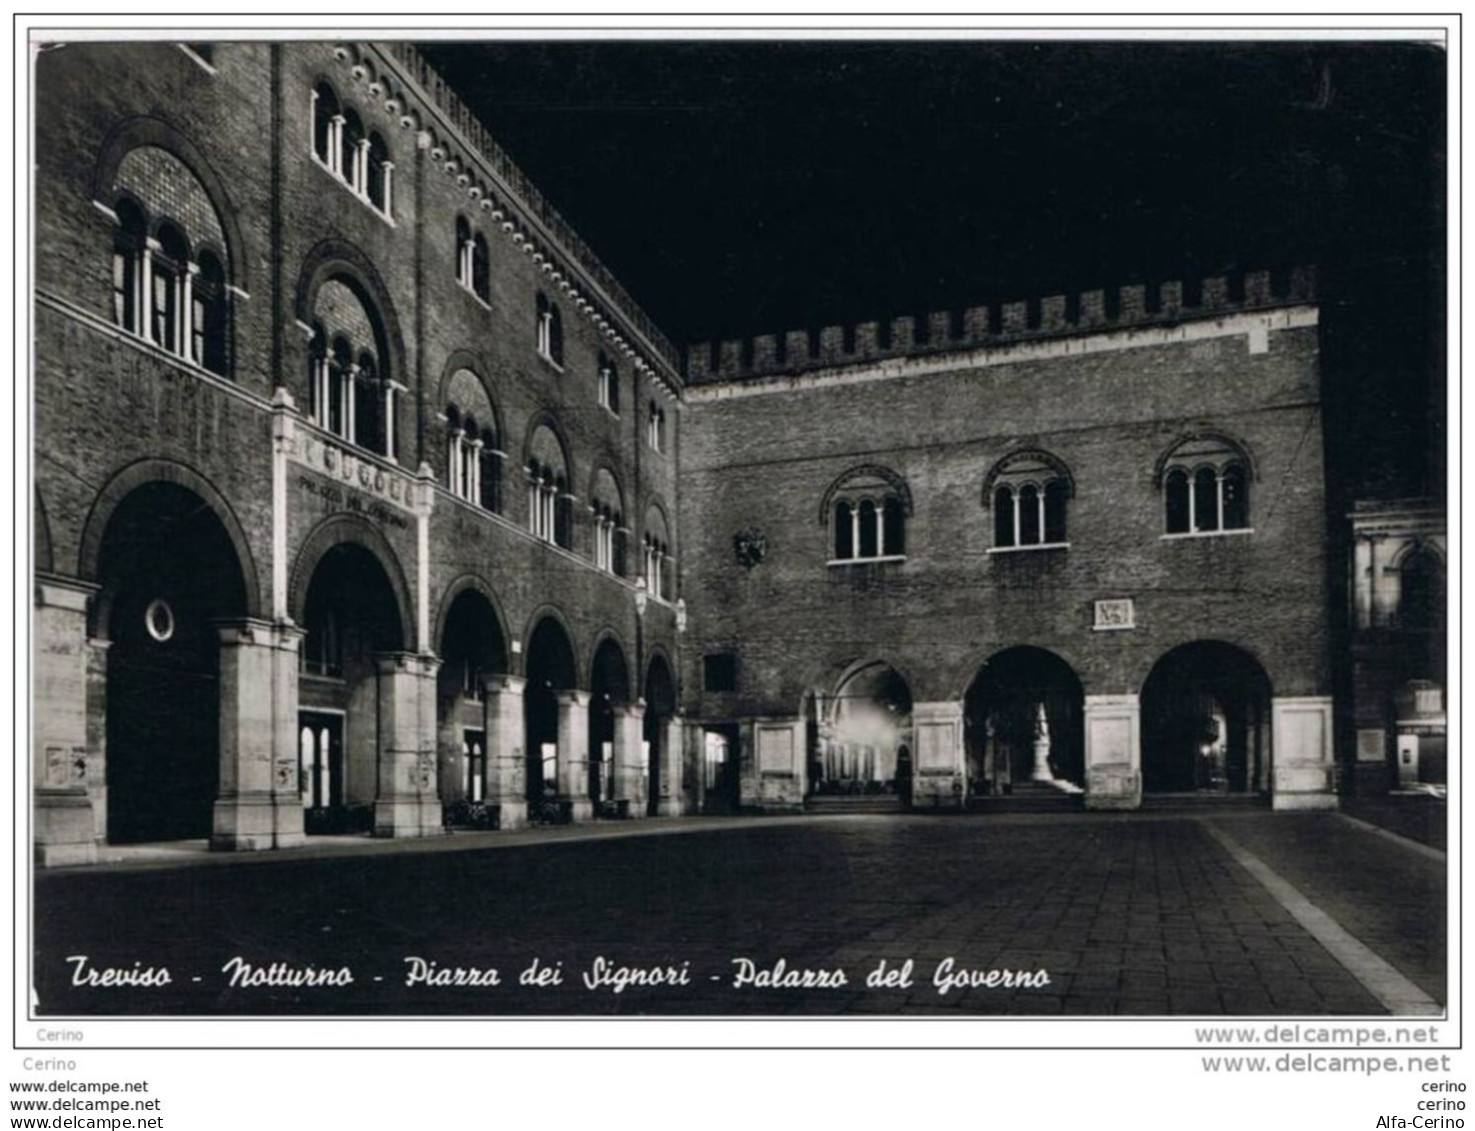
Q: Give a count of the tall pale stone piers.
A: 11